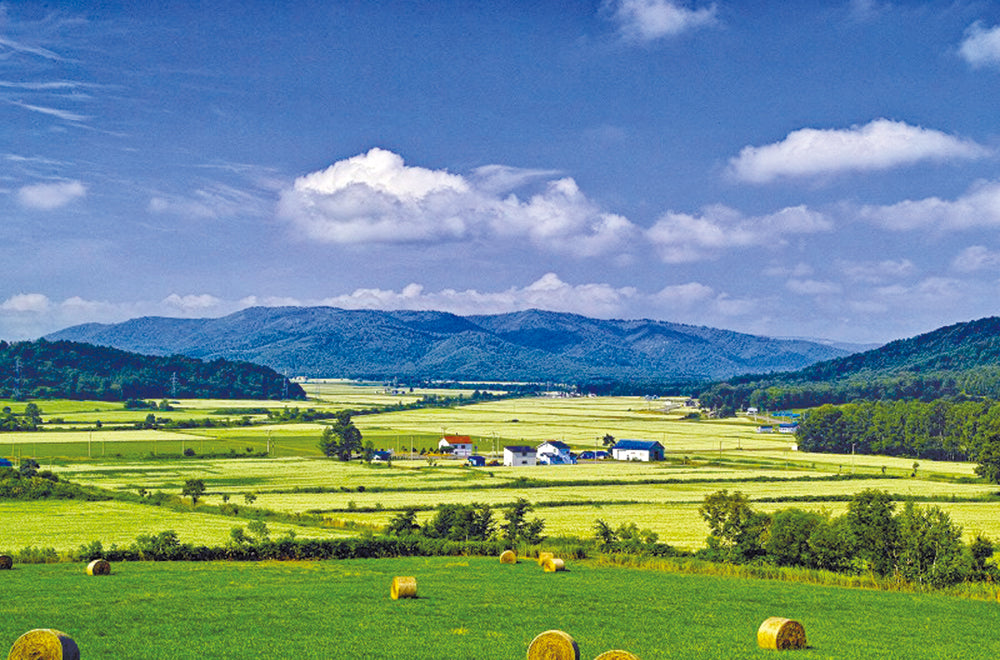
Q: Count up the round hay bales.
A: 10